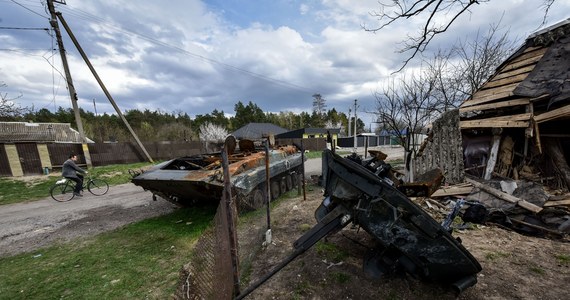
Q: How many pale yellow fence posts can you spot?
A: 2